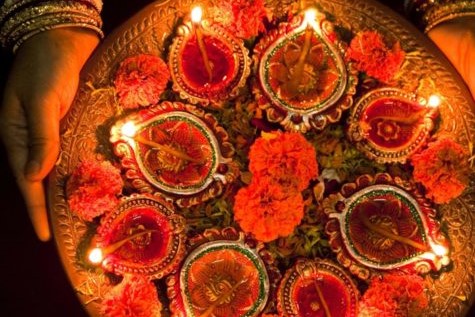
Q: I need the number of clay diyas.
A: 8